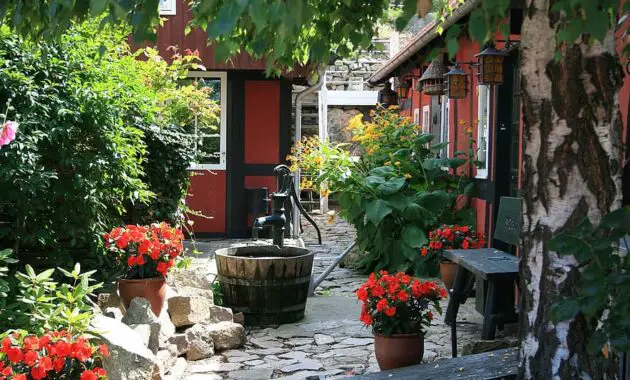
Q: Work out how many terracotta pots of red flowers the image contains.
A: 3